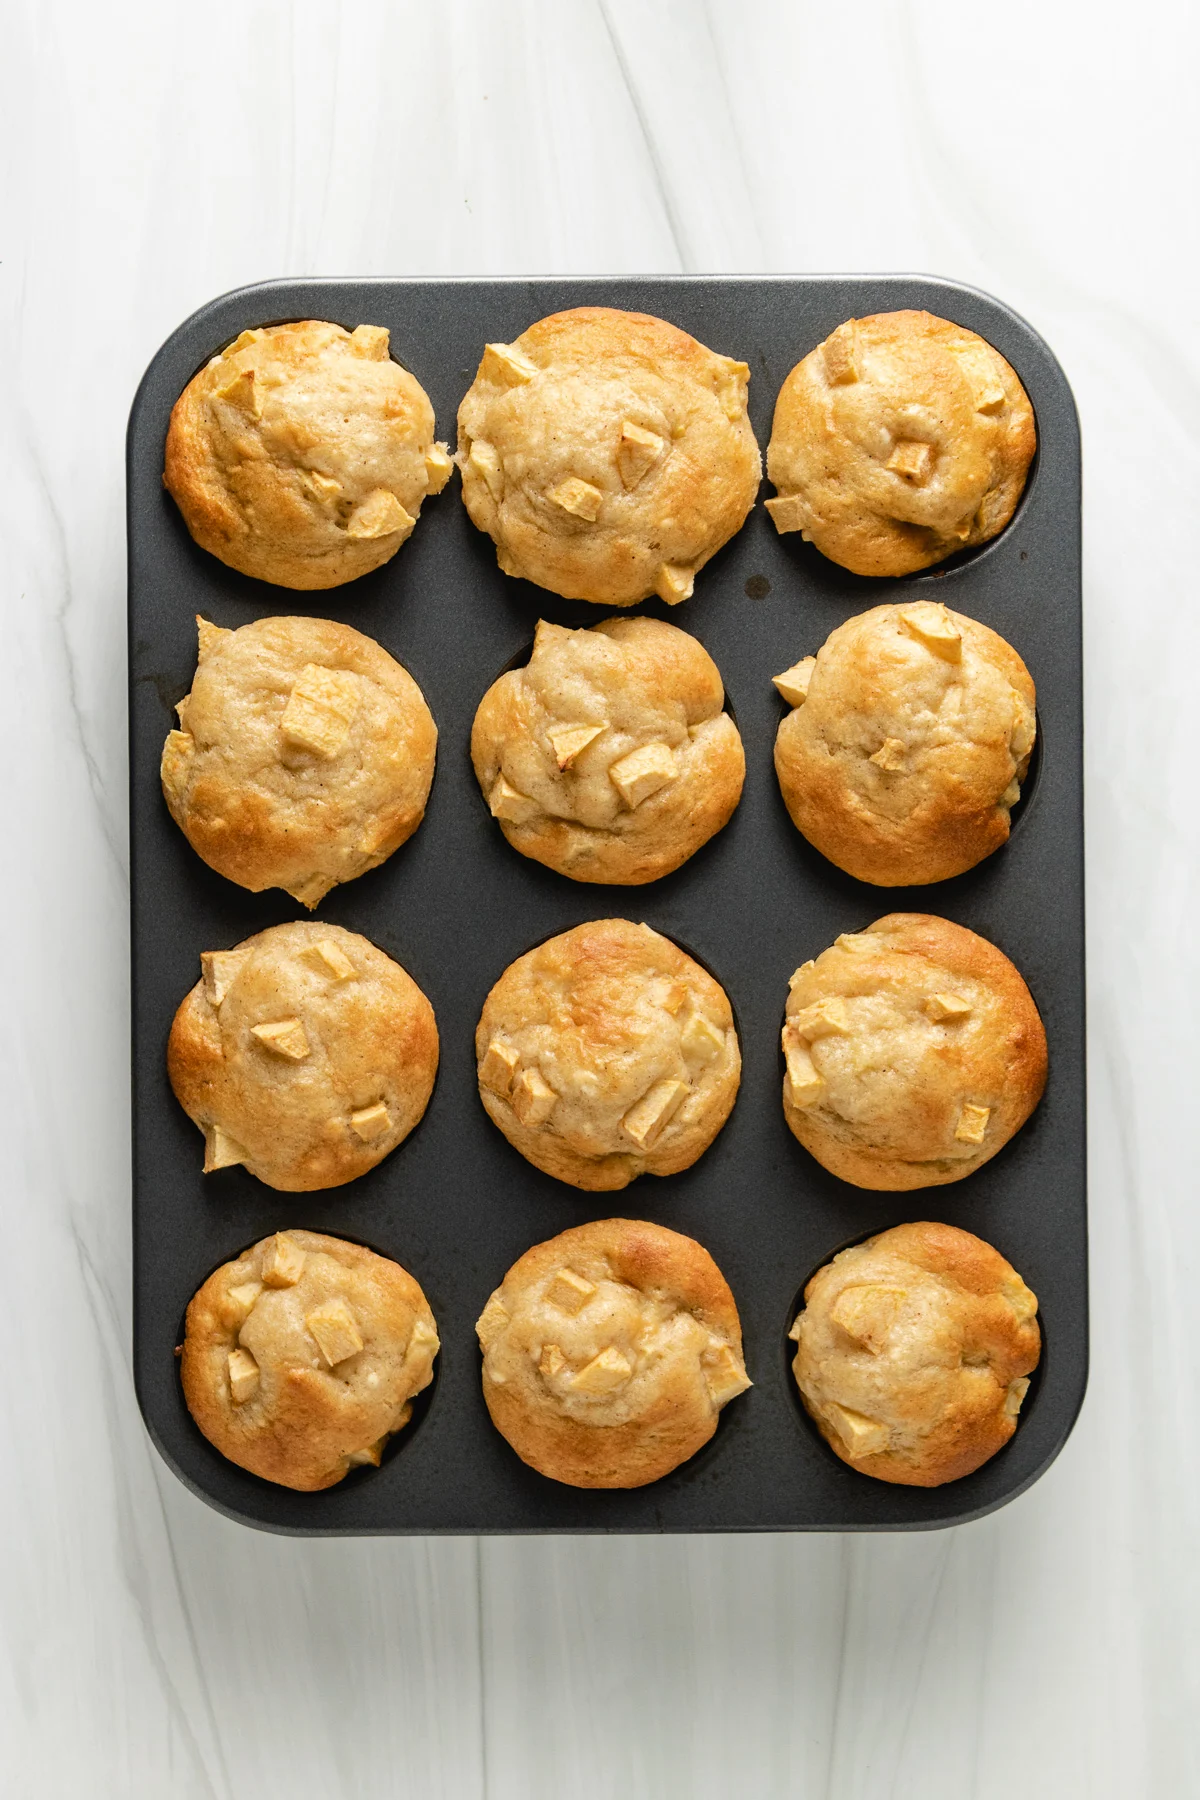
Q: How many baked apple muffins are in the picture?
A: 12